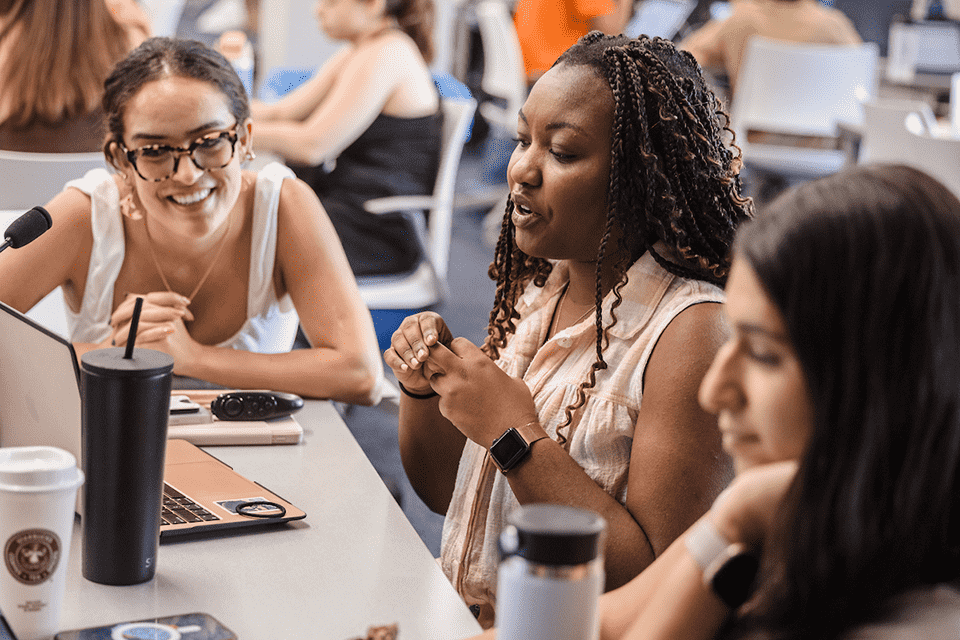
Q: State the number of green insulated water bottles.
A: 0